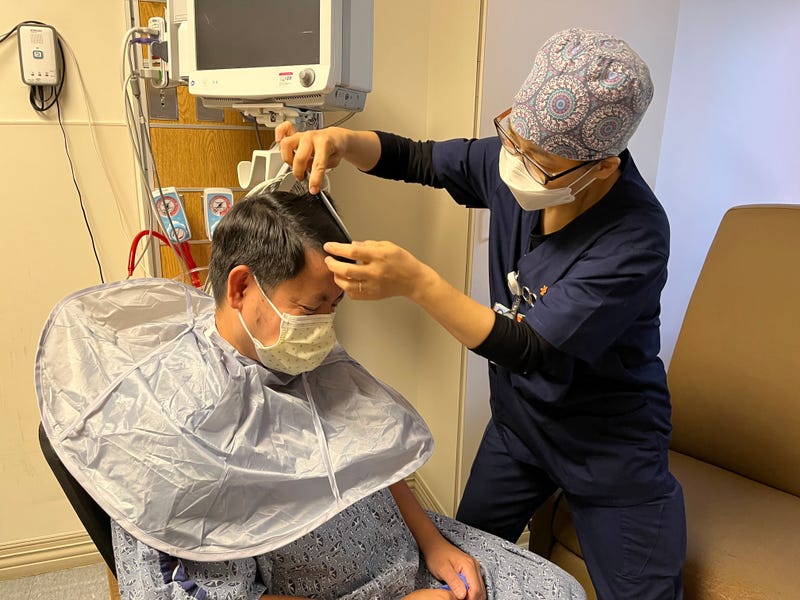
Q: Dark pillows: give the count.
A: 0